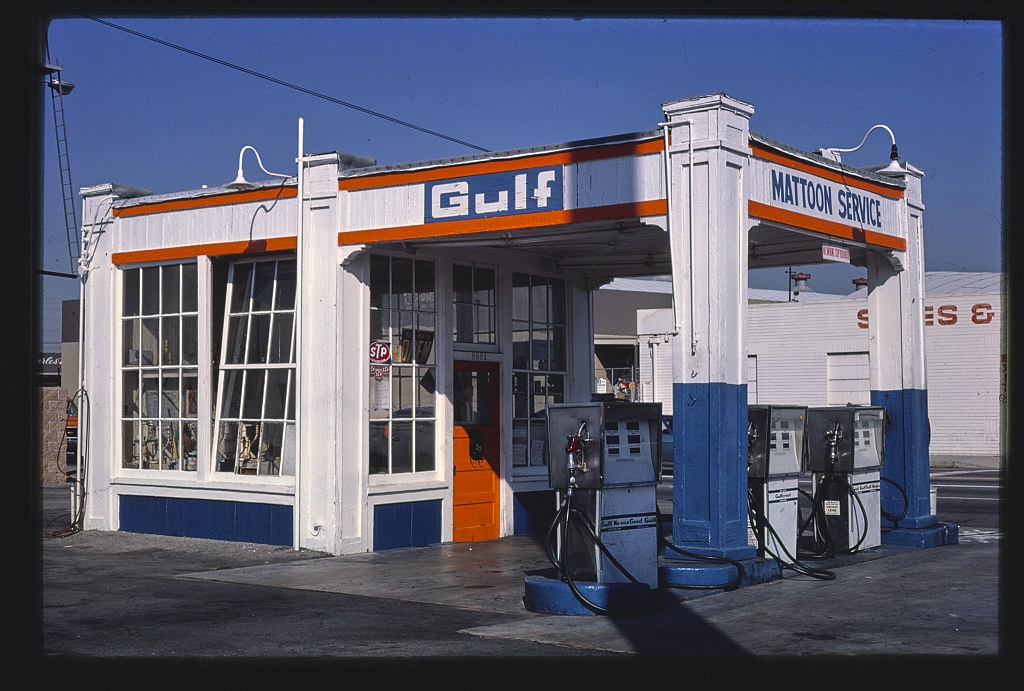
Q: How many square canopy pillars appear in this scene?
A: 2